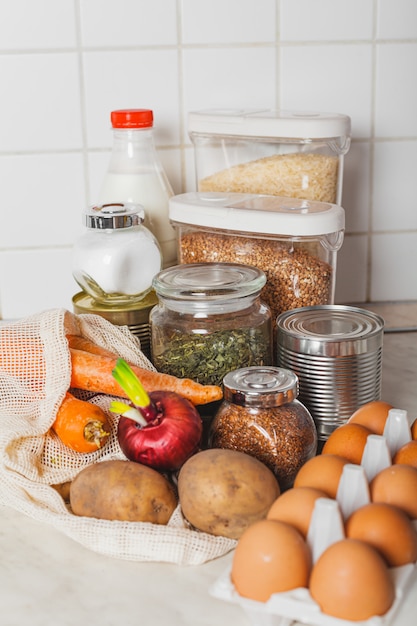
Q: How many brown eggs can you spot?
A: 10